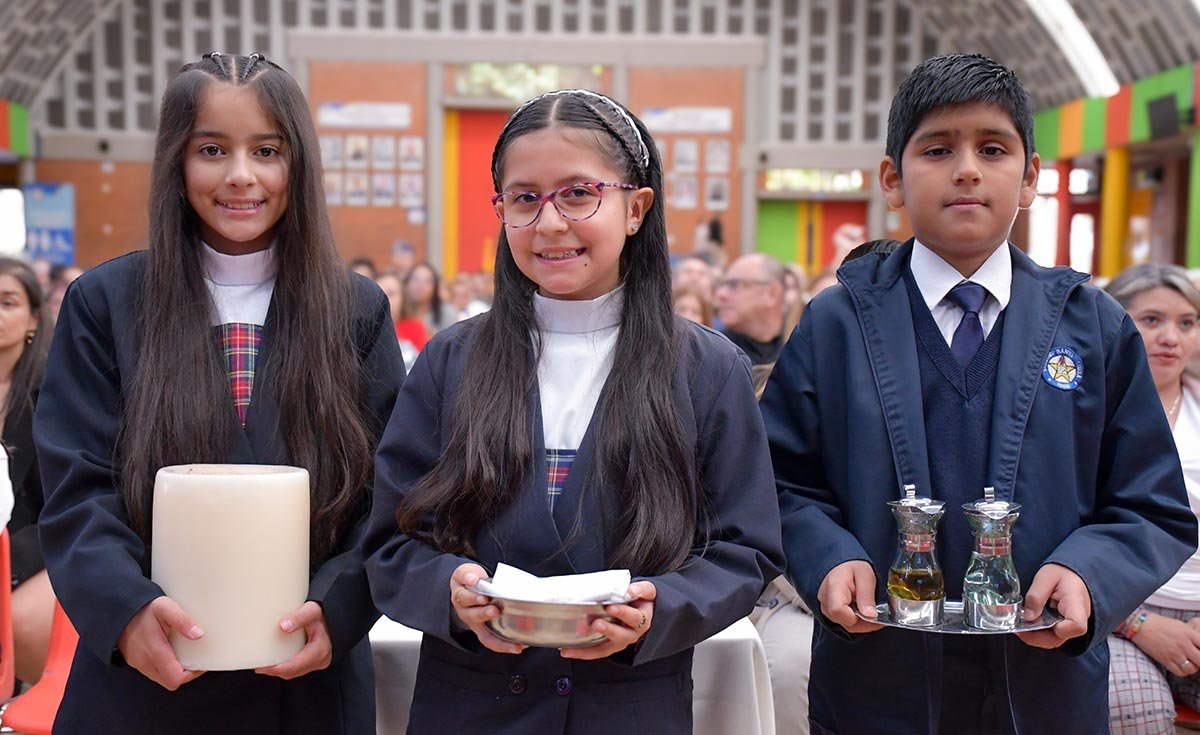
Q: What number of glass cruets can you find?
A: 2